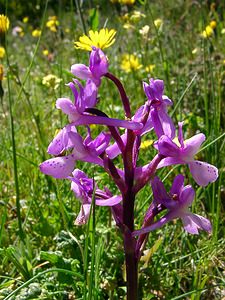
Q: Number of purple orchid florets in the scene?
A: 7